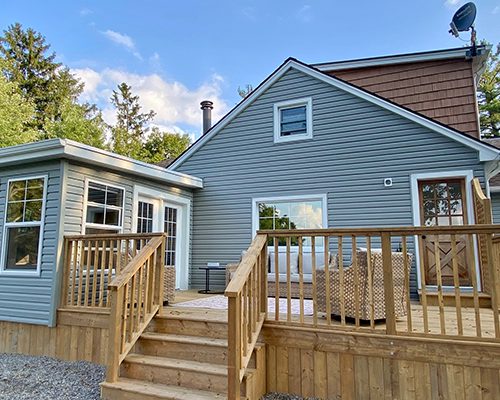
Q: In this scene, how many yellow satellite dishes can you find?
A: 0